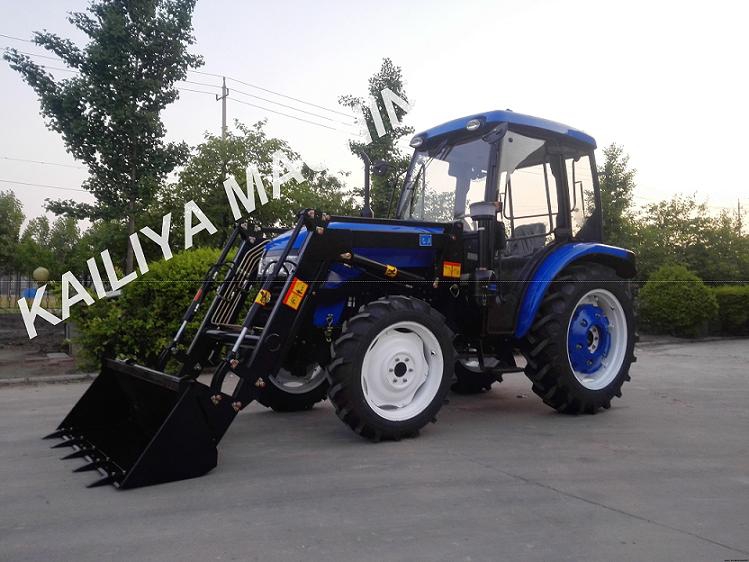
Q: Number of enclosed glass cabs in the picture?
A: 1